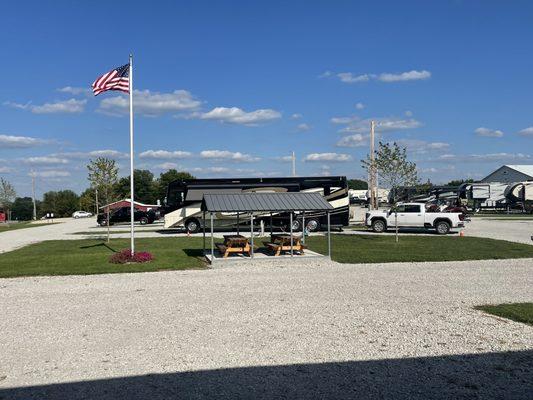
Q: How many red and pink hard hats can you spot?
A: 0